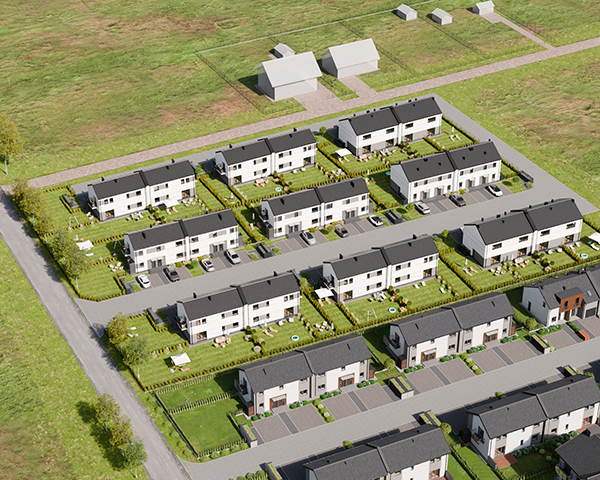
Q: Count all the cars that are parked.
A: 10